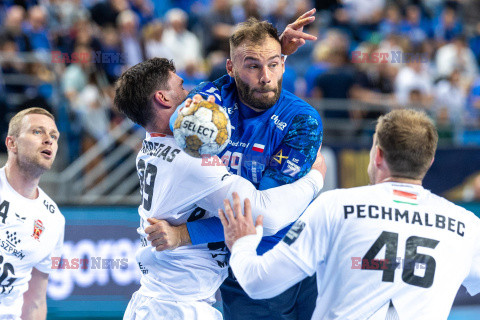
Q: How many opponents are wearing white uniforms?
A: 3